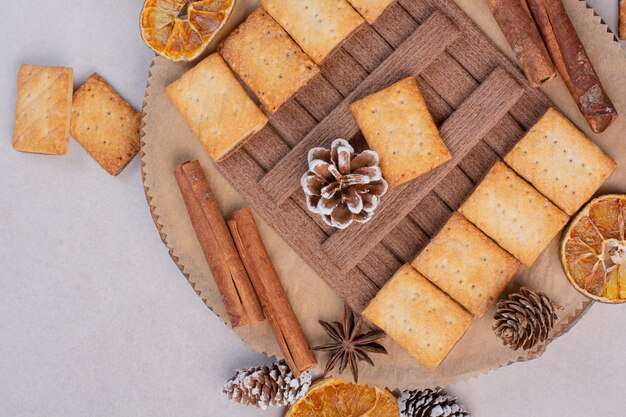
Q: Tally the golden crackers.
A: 11